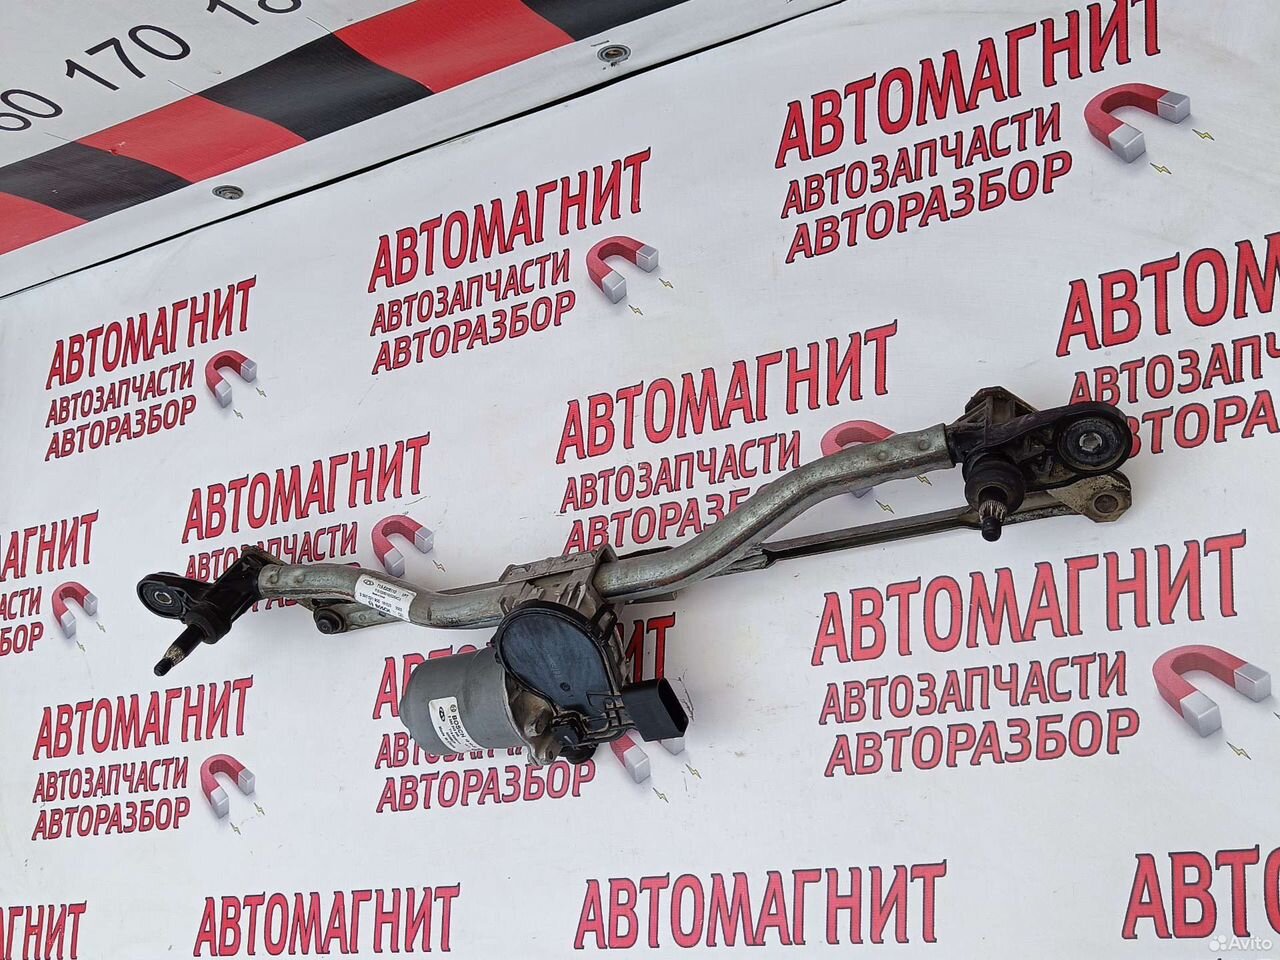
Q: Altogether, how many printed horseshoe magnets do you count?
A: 9